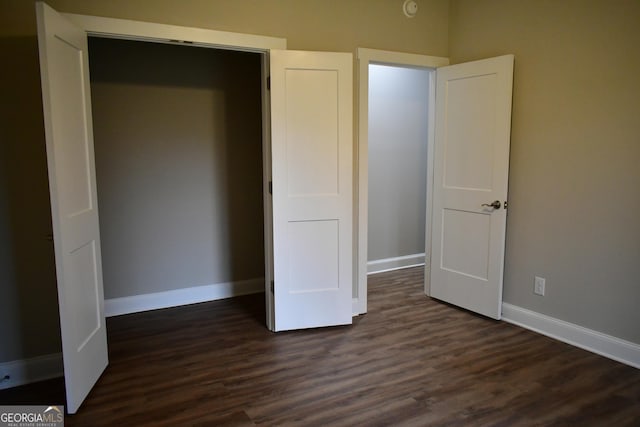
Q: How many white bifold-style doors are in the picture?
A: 2